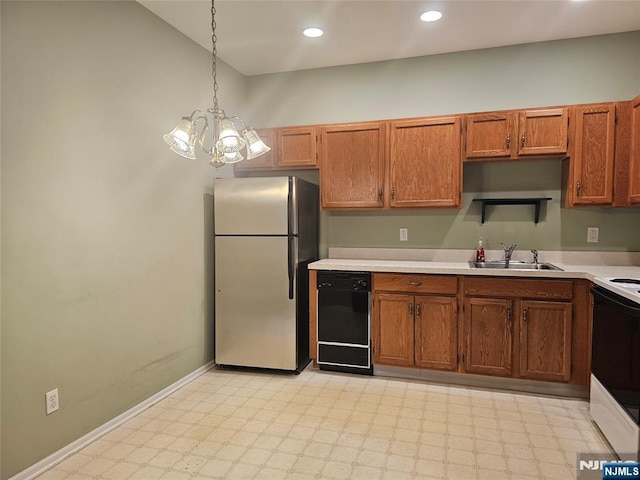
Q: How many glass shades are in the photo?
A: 5